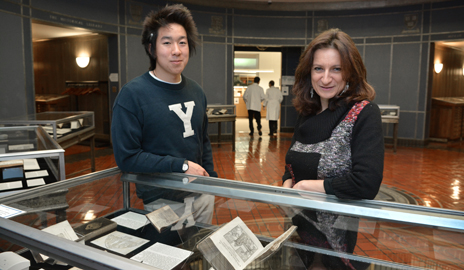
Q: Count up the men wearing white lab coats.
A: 2